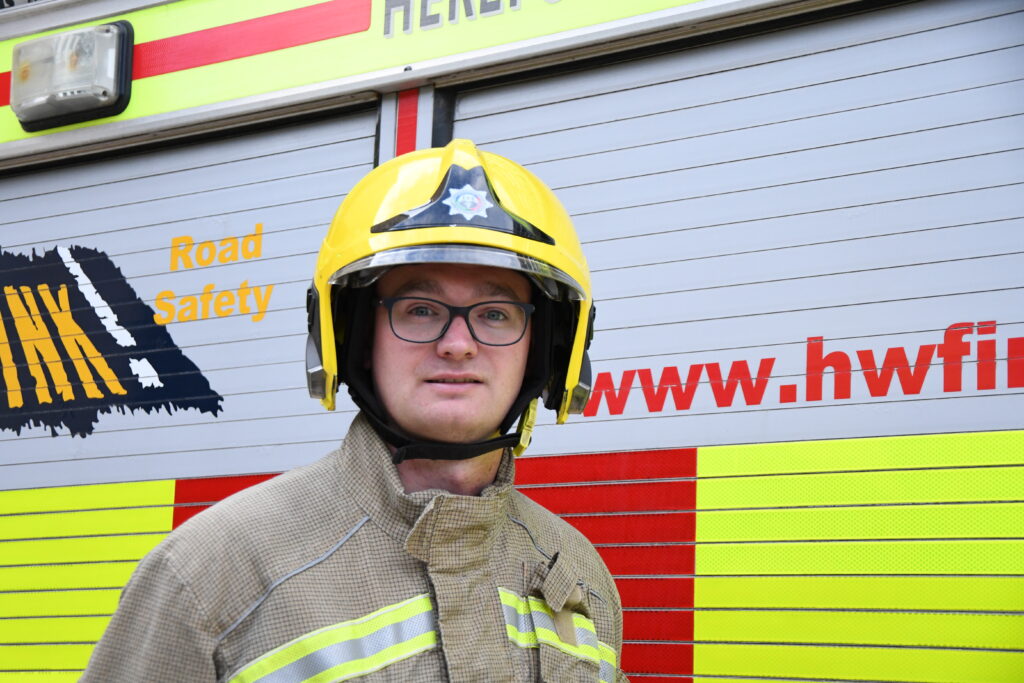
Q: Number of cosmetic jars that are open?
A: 0